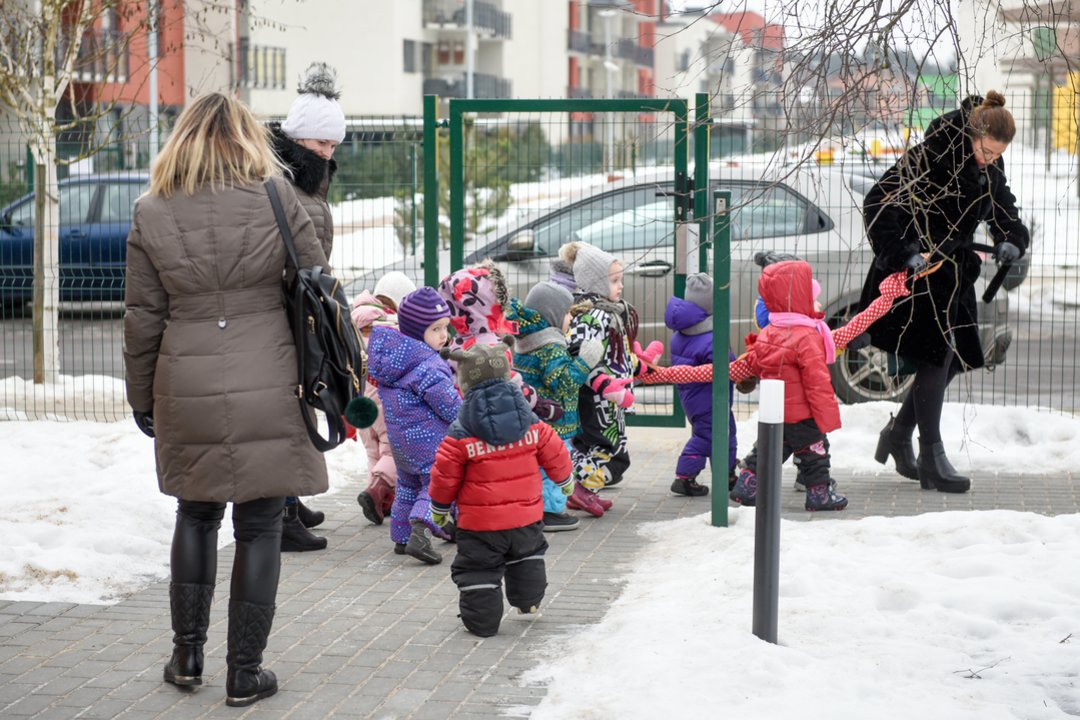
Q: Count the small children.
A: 10